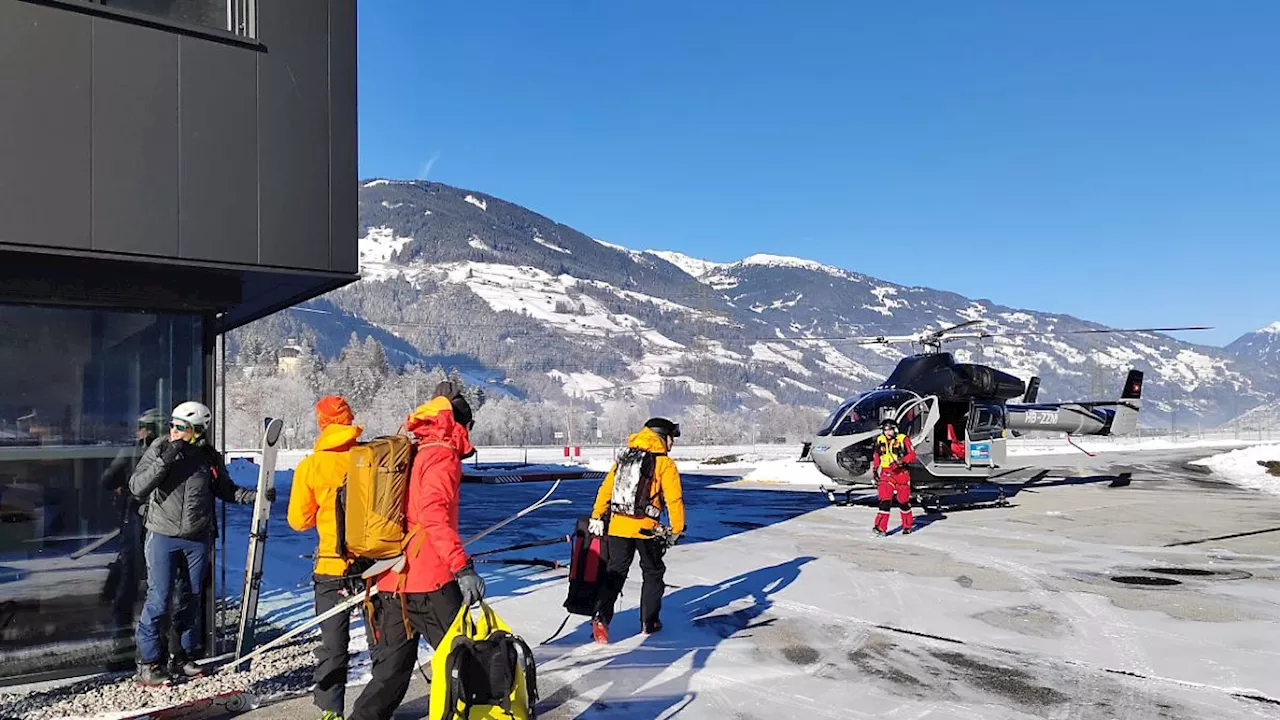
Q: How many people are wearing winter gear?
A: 5